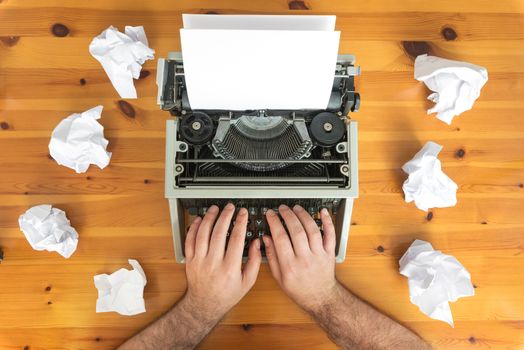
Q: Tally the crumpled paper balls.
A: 7